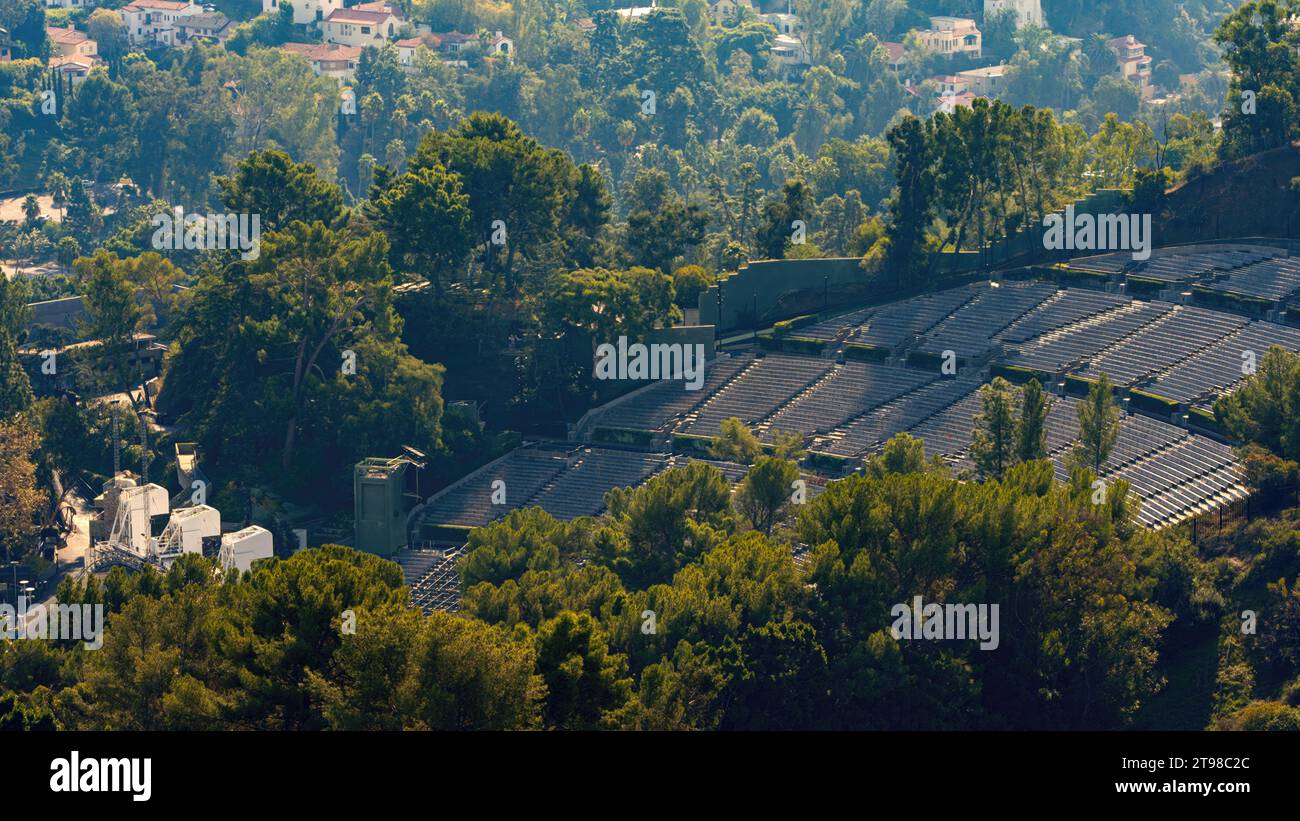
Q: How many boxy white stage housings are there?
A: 3